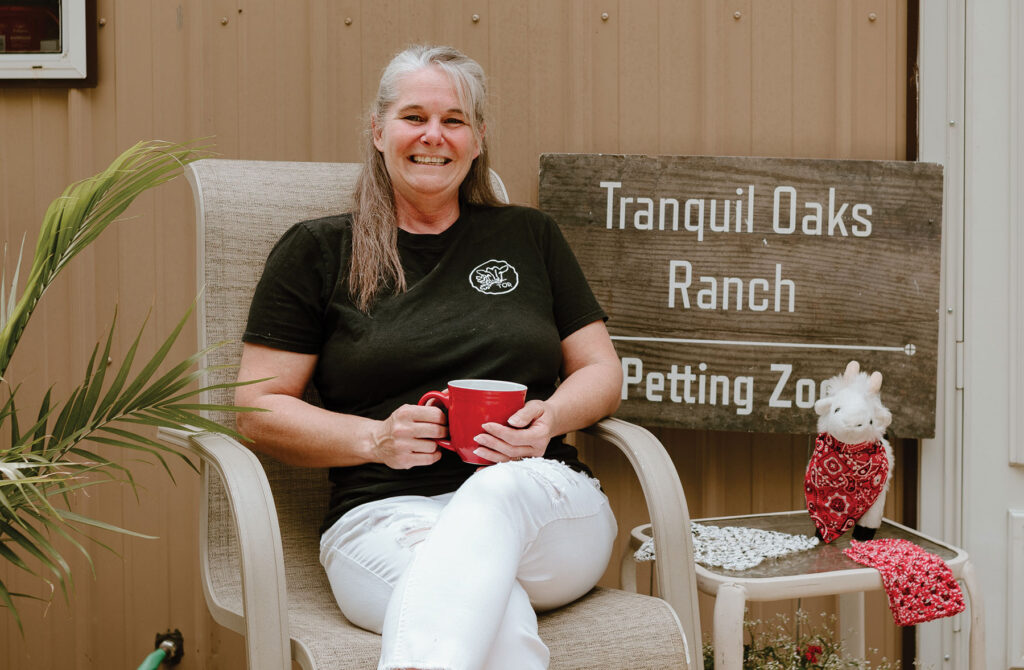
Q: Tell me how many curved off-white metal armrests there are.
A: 2